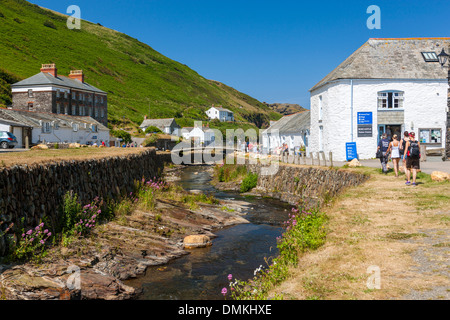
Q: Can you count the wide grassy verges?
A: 2